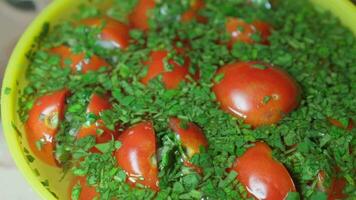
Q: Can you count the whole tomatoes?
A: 1